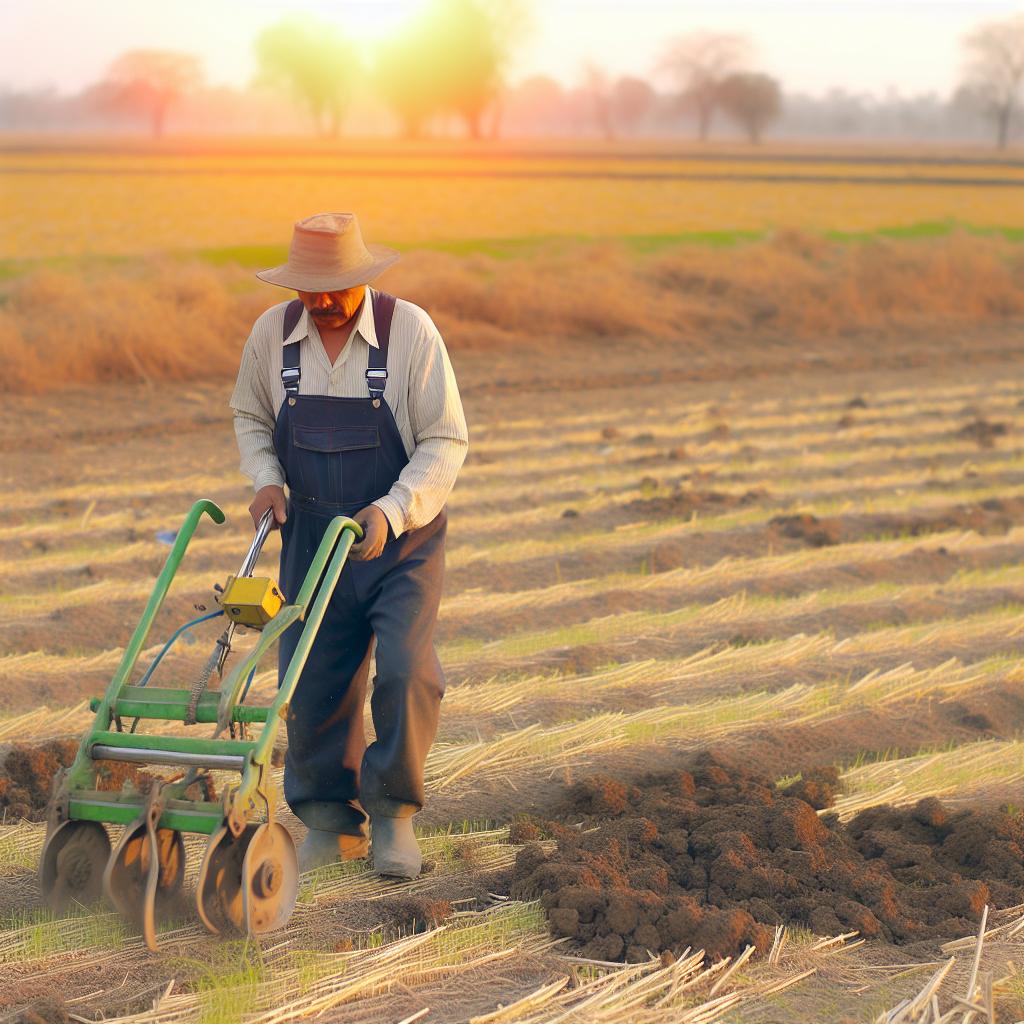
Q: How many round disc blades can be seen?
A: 4